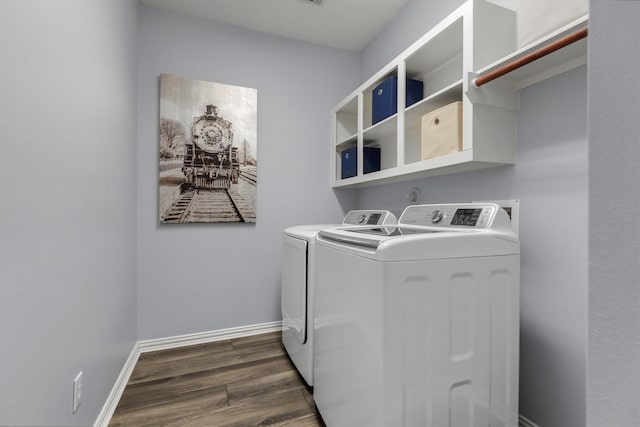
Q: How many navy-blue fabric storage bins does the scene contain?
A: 2